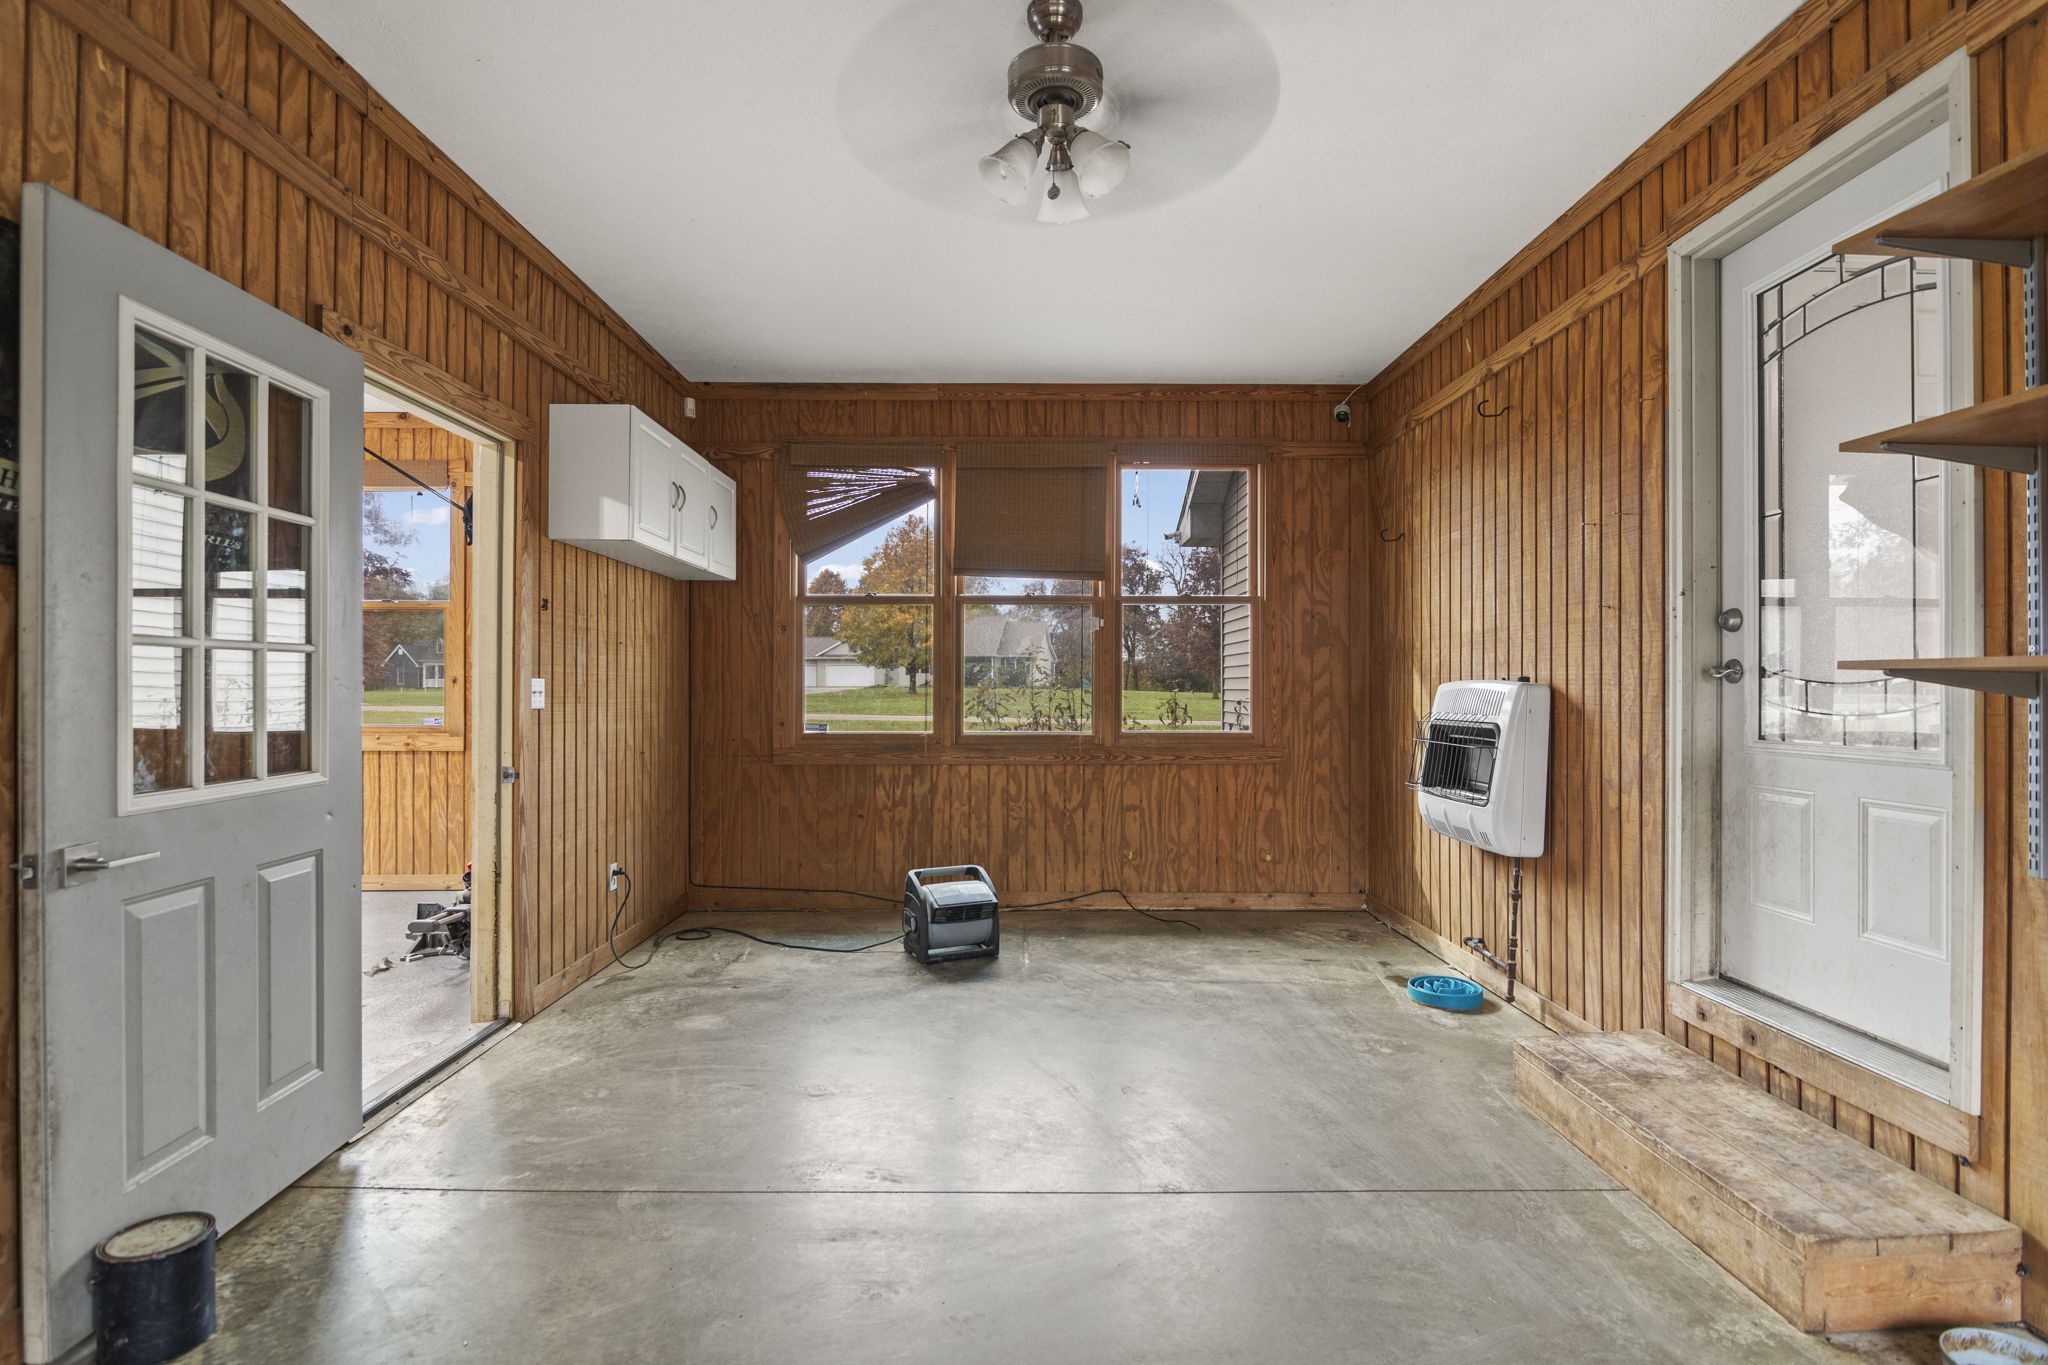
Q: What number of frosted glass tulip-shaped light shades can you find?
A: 3